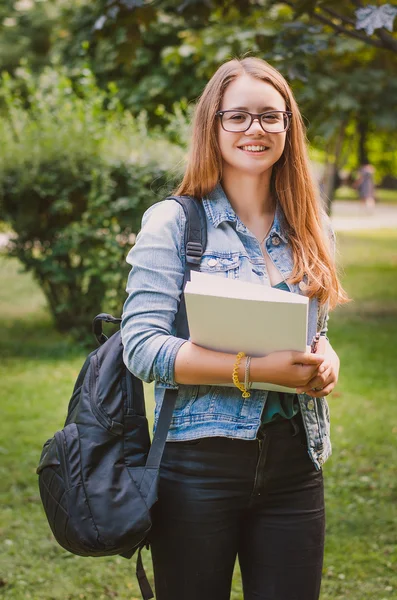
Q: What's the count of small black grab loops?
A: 1